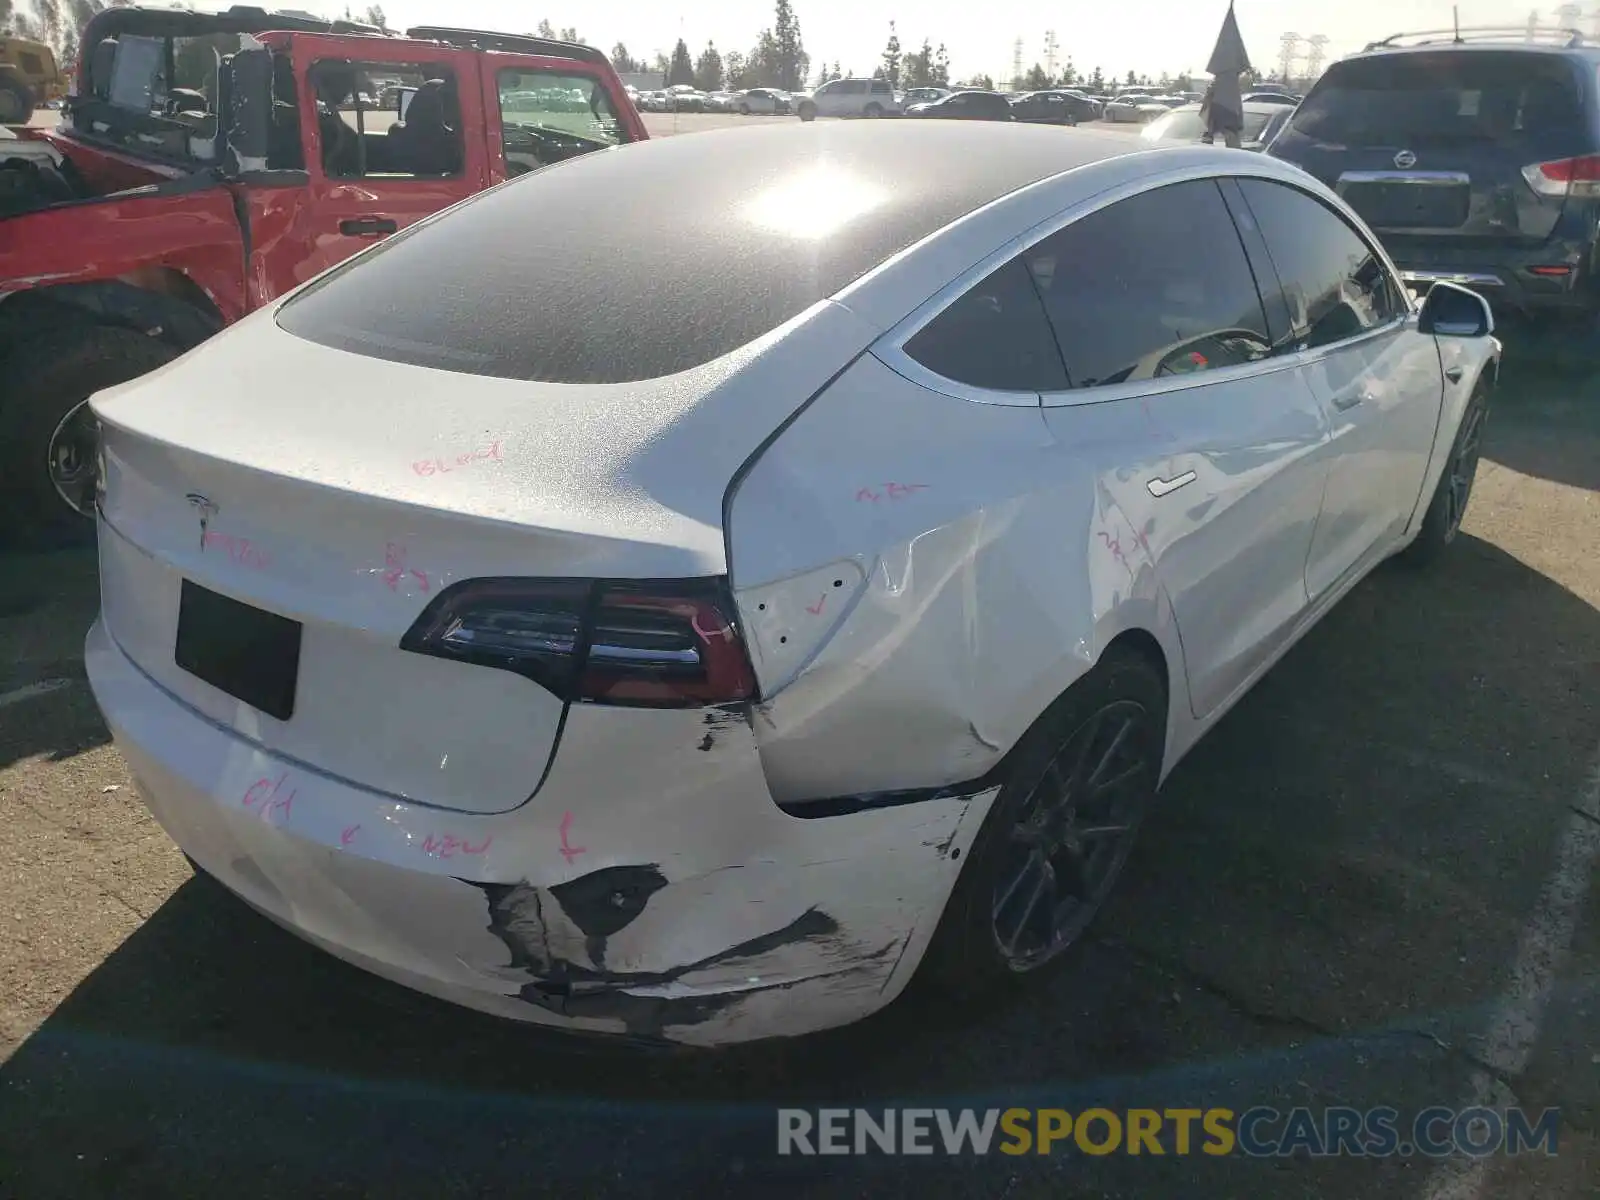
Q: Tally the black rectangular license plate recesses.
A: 2